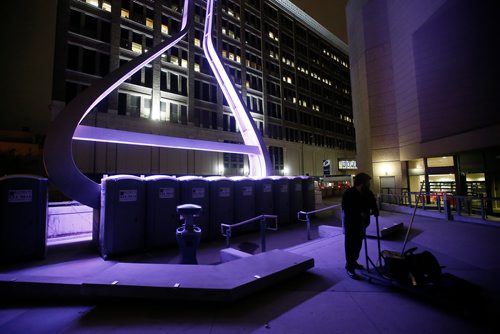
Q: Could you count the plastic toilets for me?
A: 10